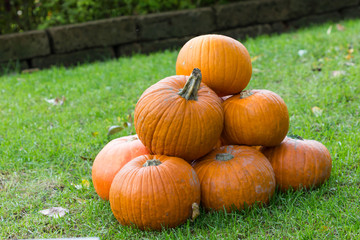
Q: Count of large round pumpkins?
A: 7